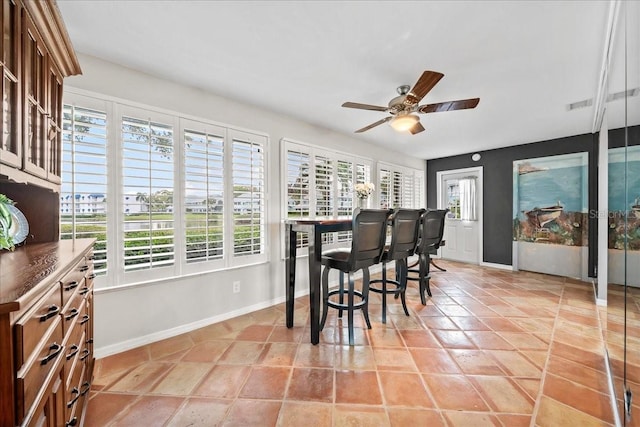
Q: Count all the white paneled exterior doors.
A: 1